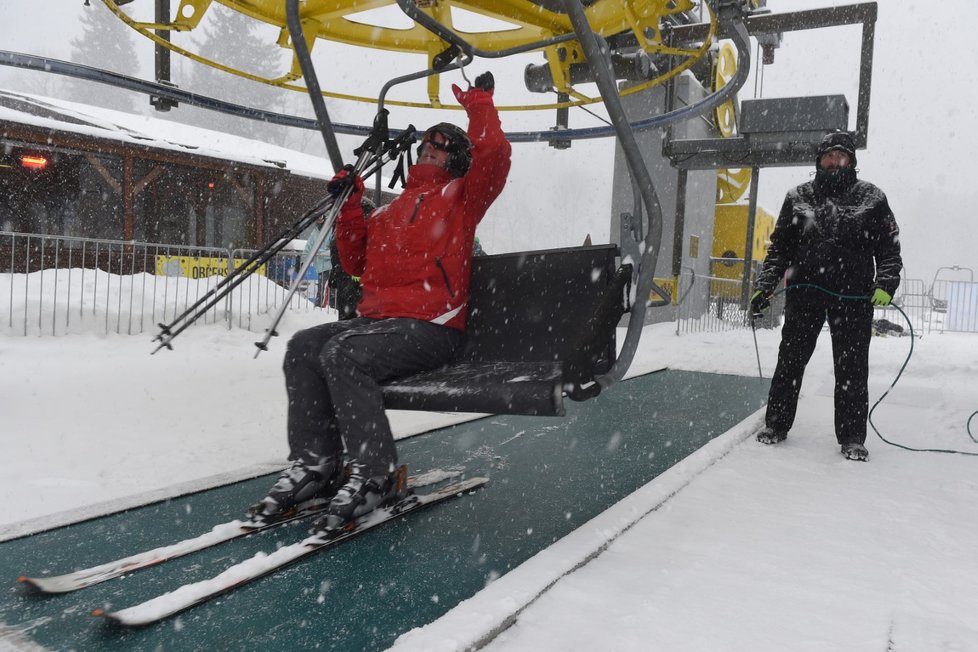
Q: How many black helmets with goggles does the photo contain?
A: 1